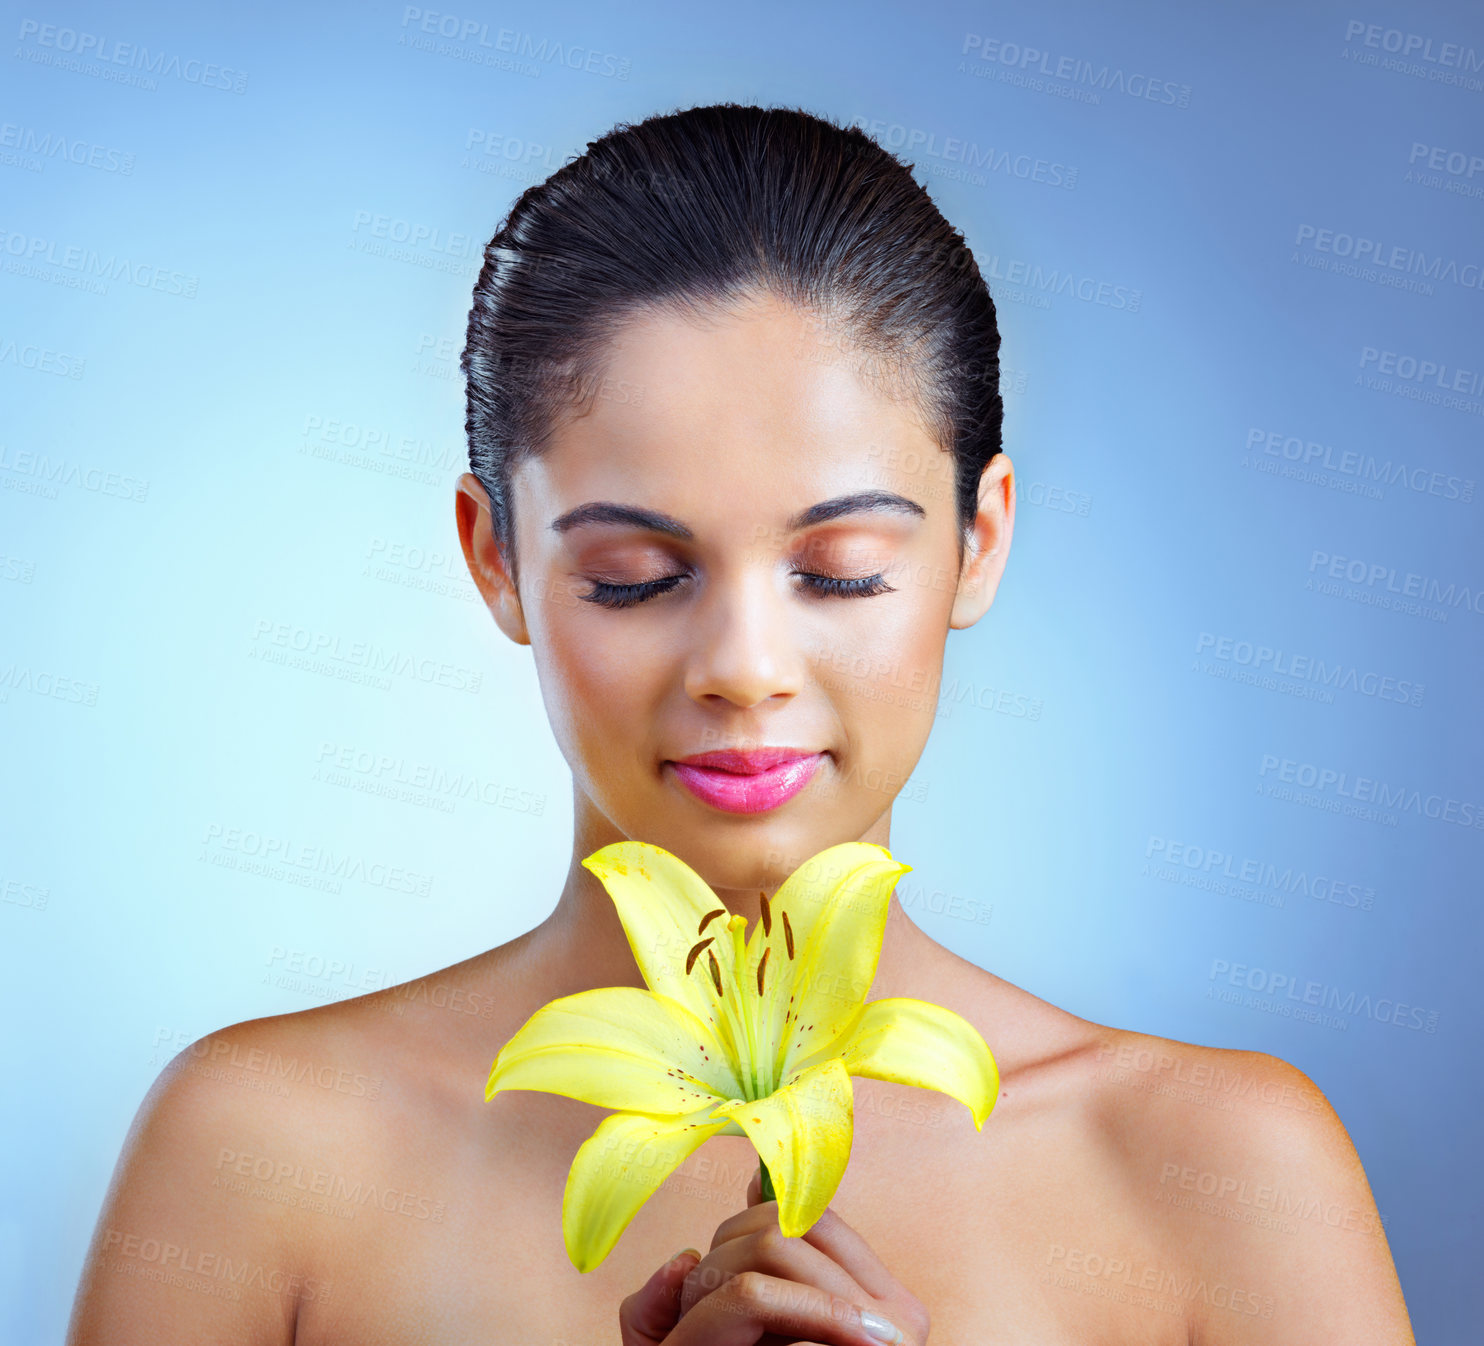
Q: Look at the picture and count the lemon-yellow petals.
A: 6